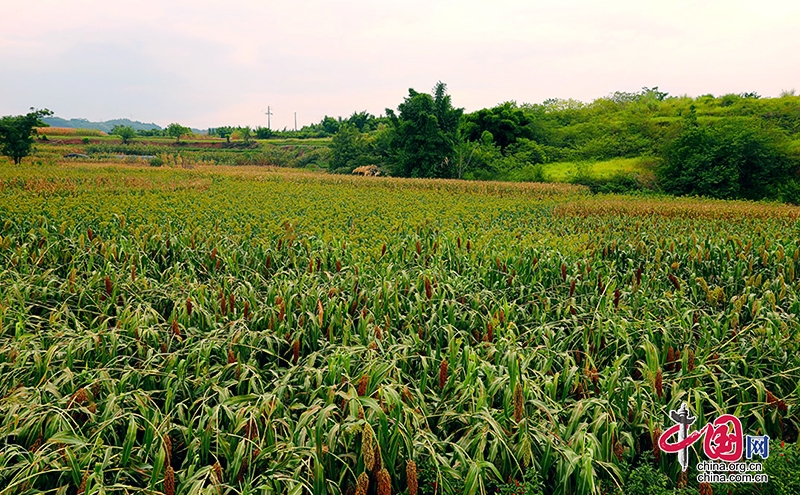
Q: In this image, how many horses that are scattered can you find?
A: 0